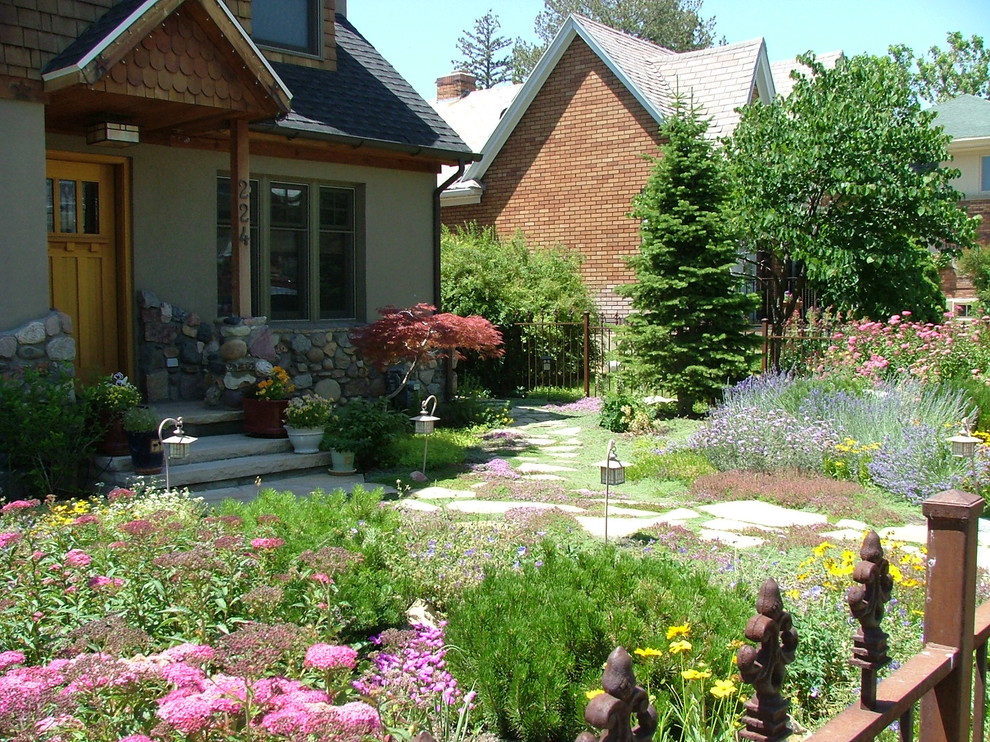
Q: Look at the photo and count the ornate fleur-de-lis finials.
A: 3